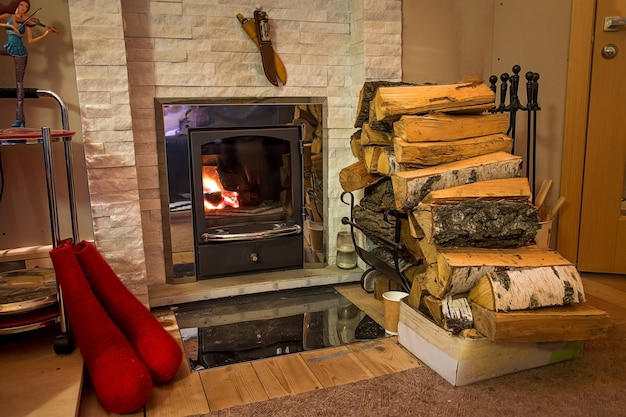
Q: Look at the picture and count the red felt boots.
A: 2